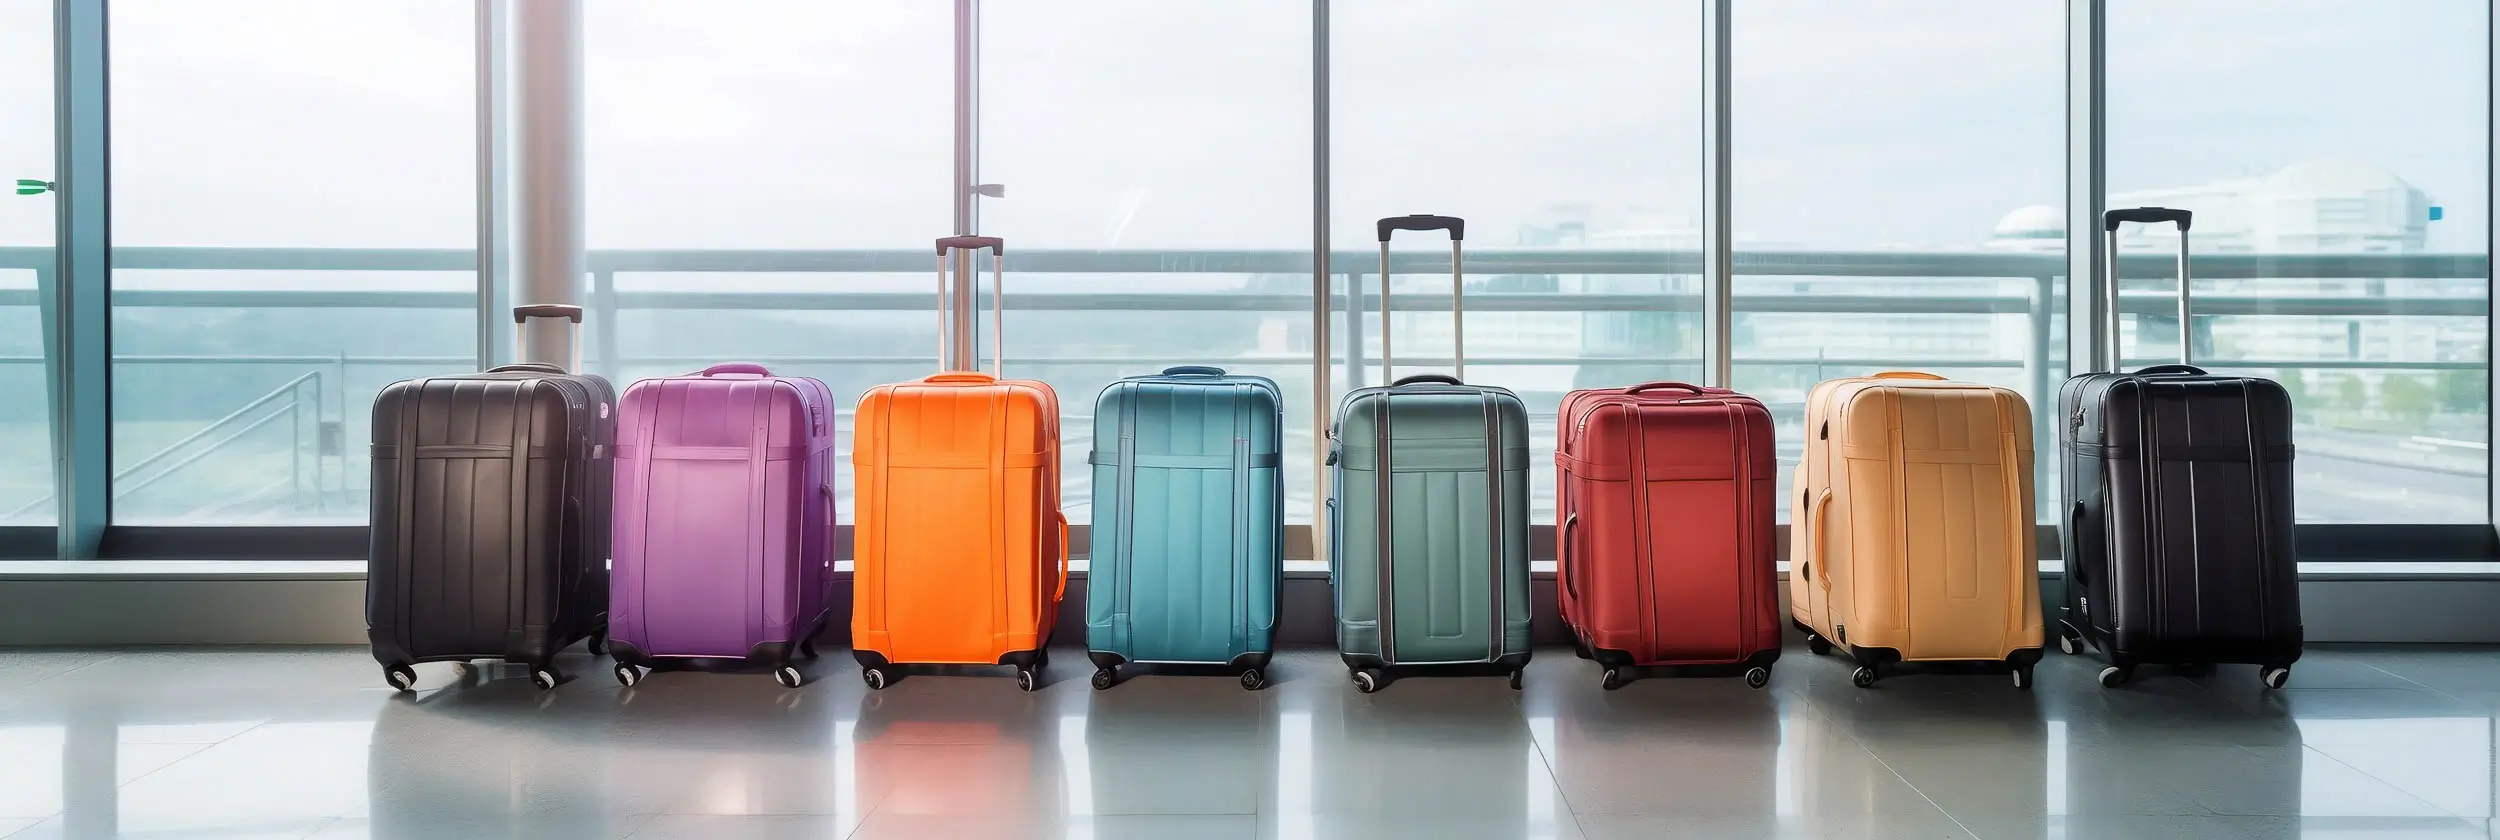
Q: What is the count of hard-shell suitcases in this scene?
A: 8